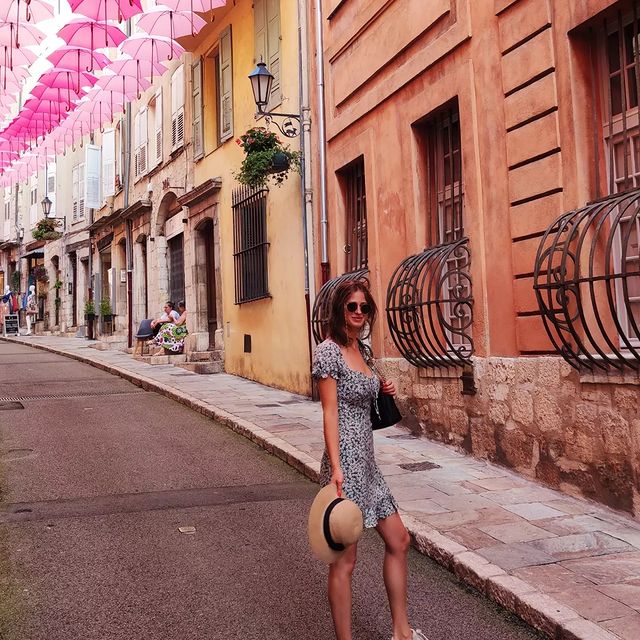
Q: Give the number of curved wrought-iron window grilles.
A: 3